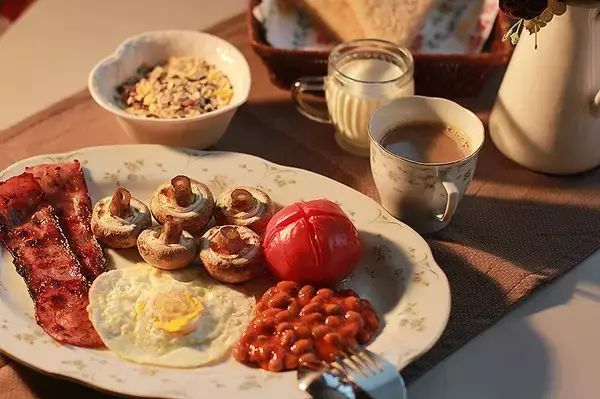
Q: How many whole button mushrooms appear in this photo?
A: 5